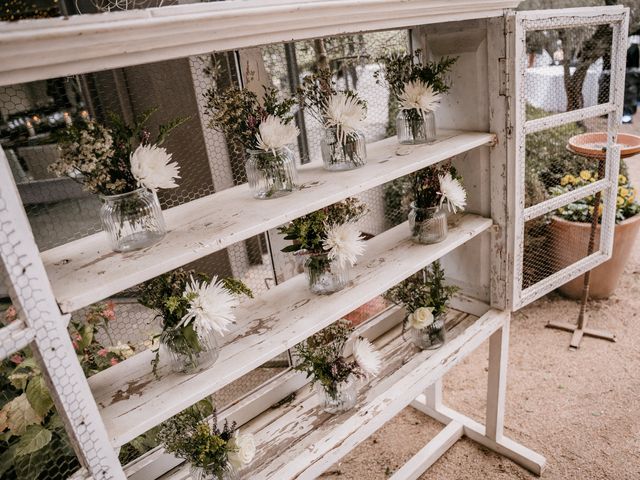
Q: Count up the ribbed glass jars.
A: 10